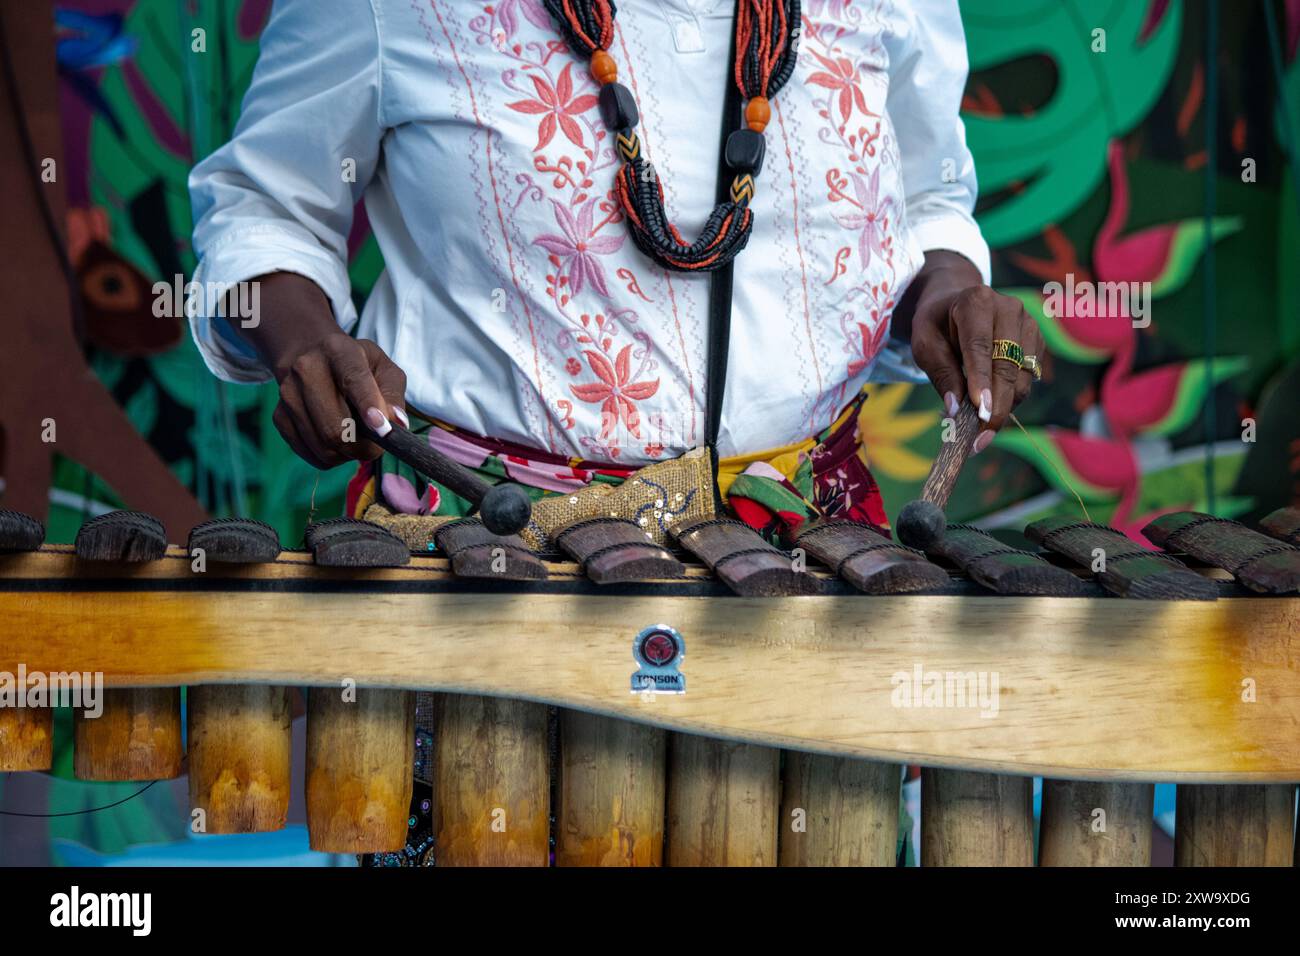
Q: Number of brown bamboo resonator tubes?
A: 11